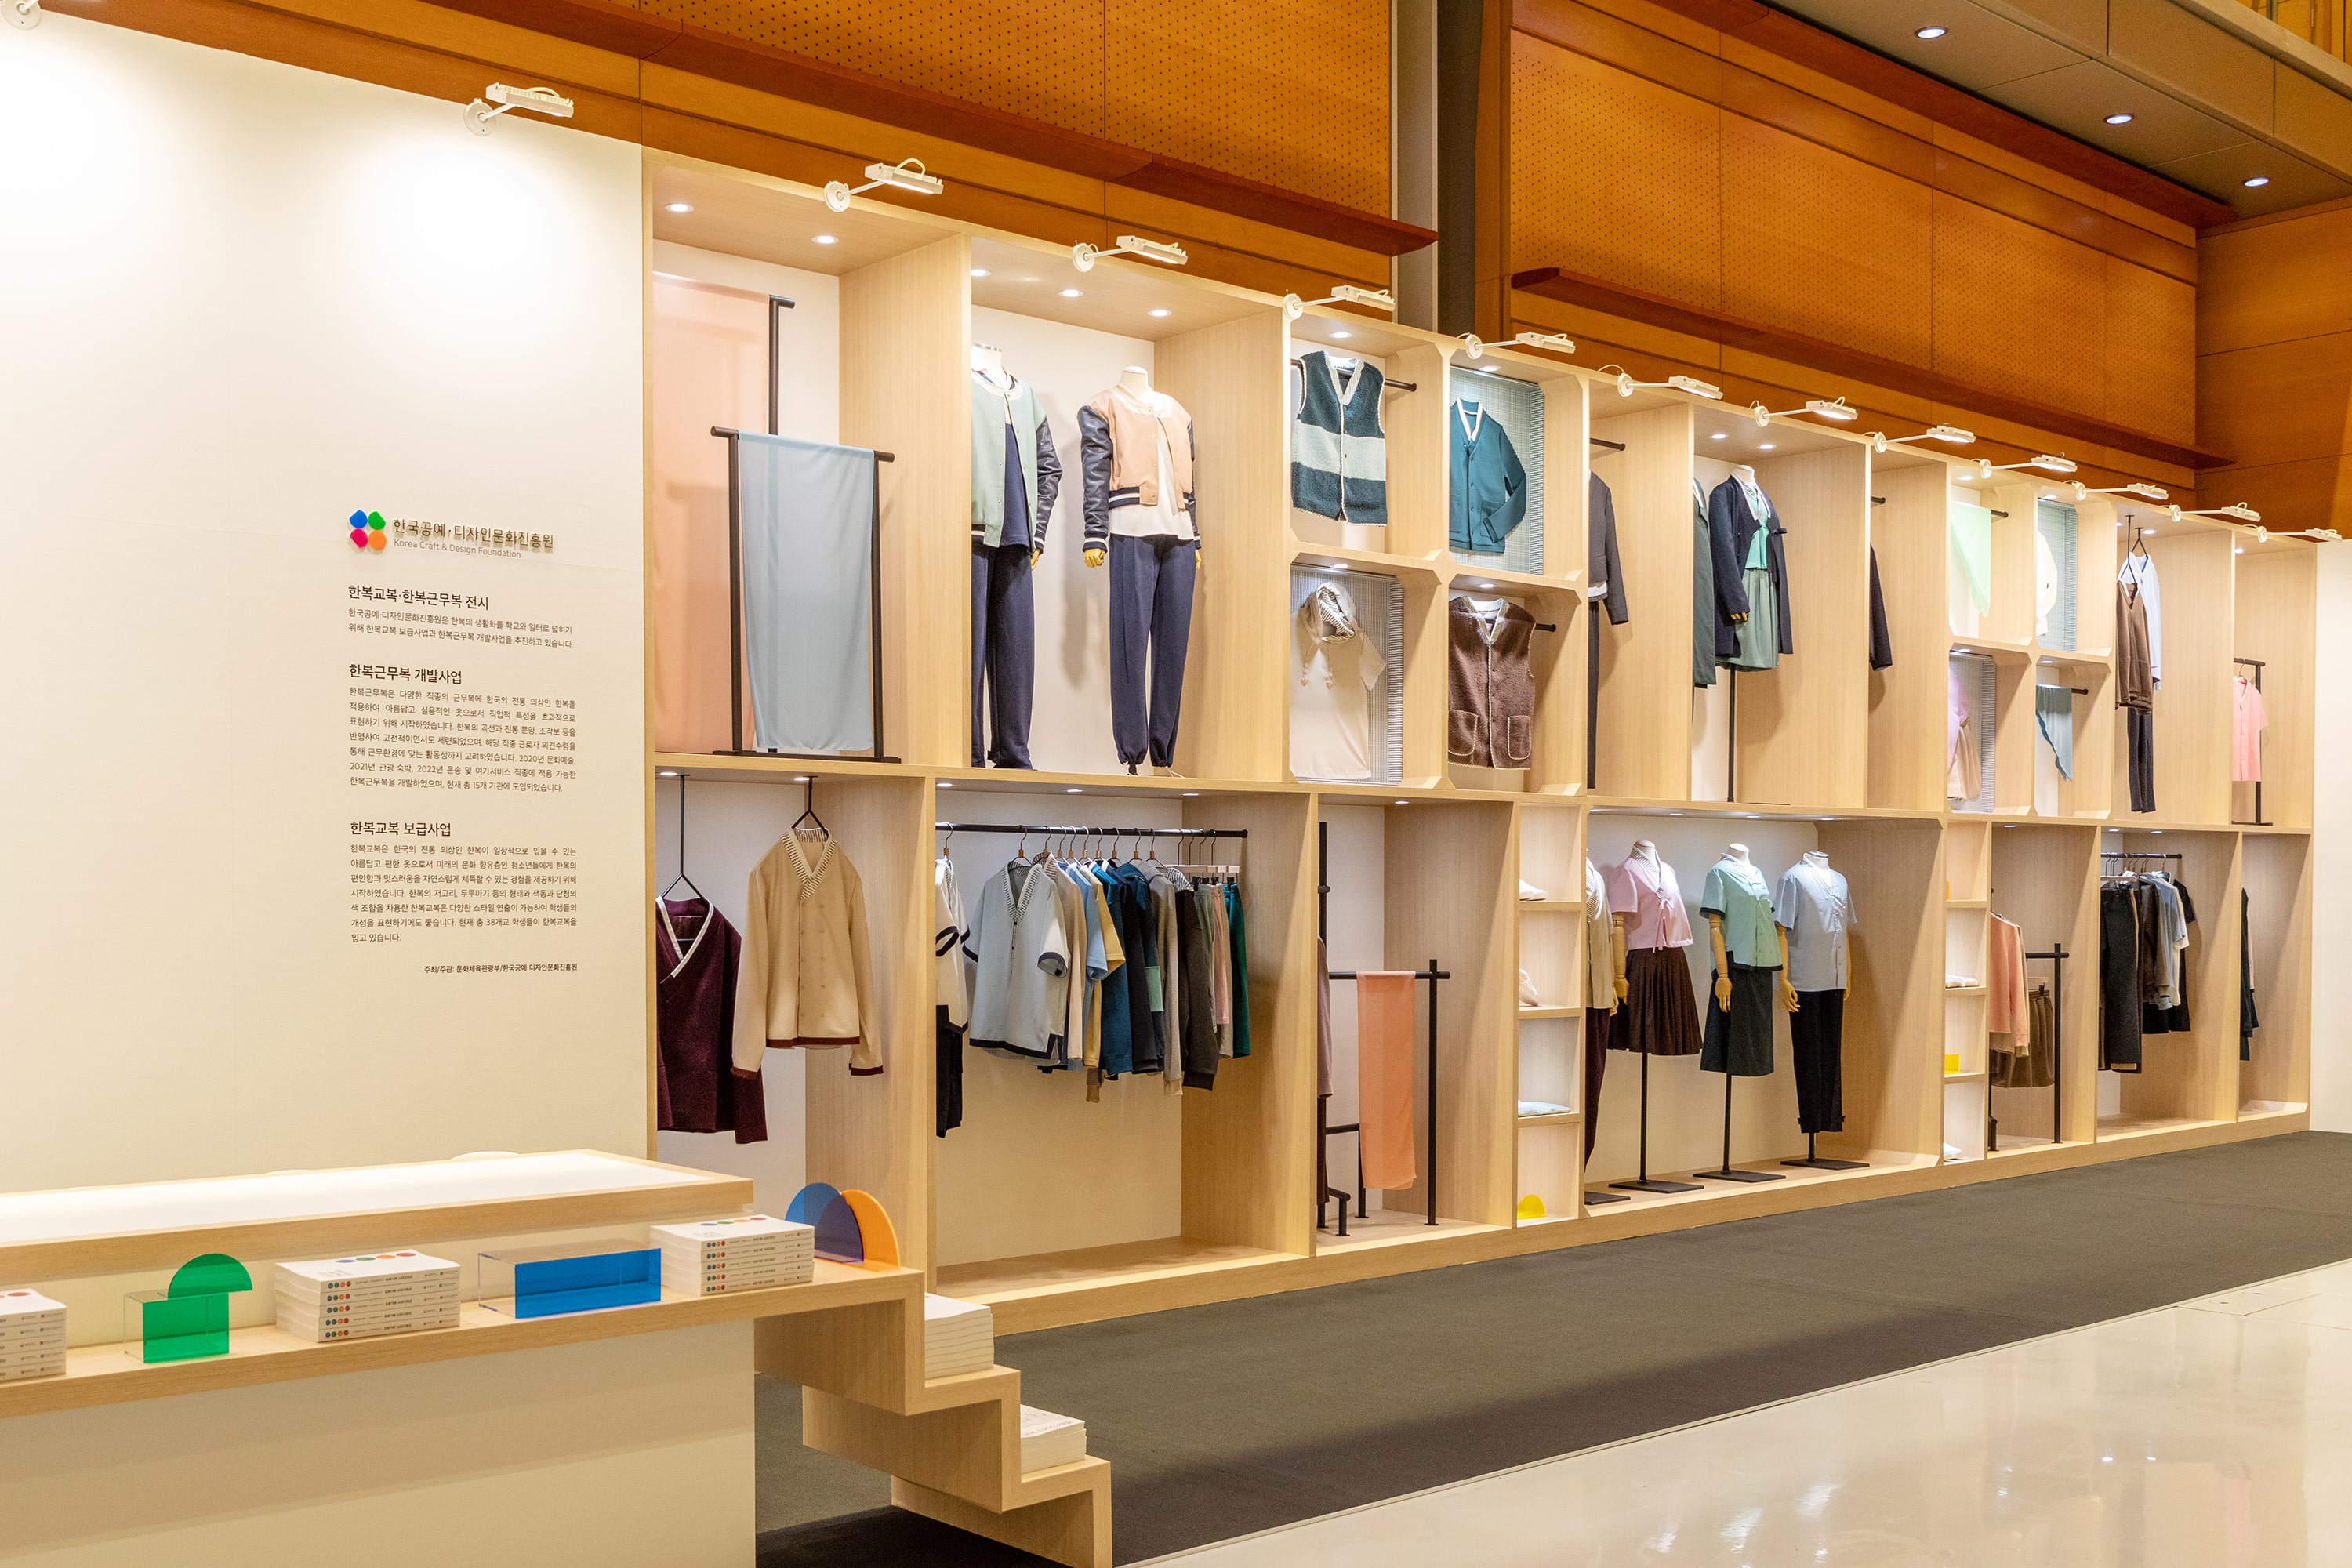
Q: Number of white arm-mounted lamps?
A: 13